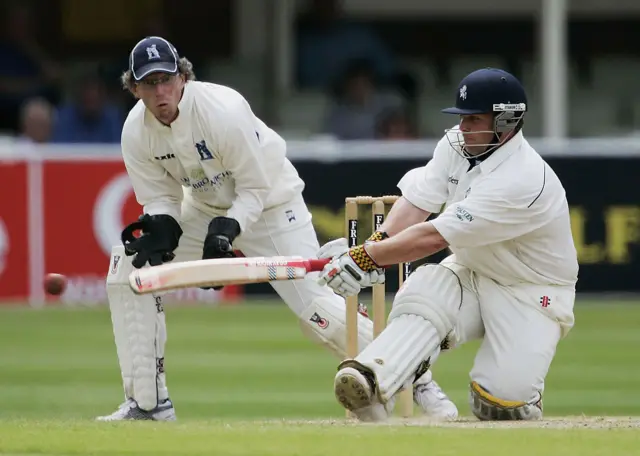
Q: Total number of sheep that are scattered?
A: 0